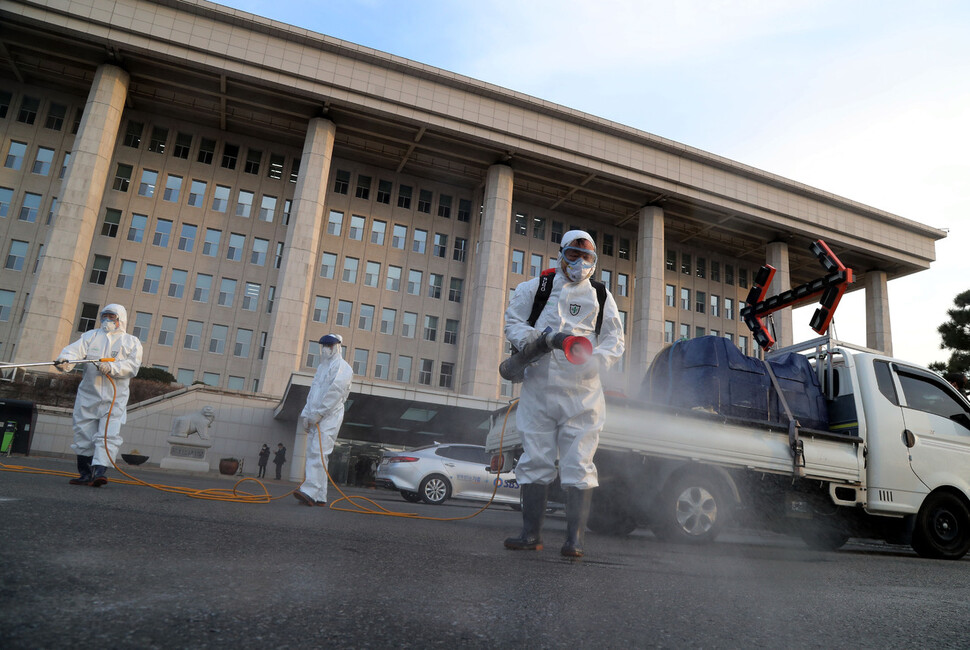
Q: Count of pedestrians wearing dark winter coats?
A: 2